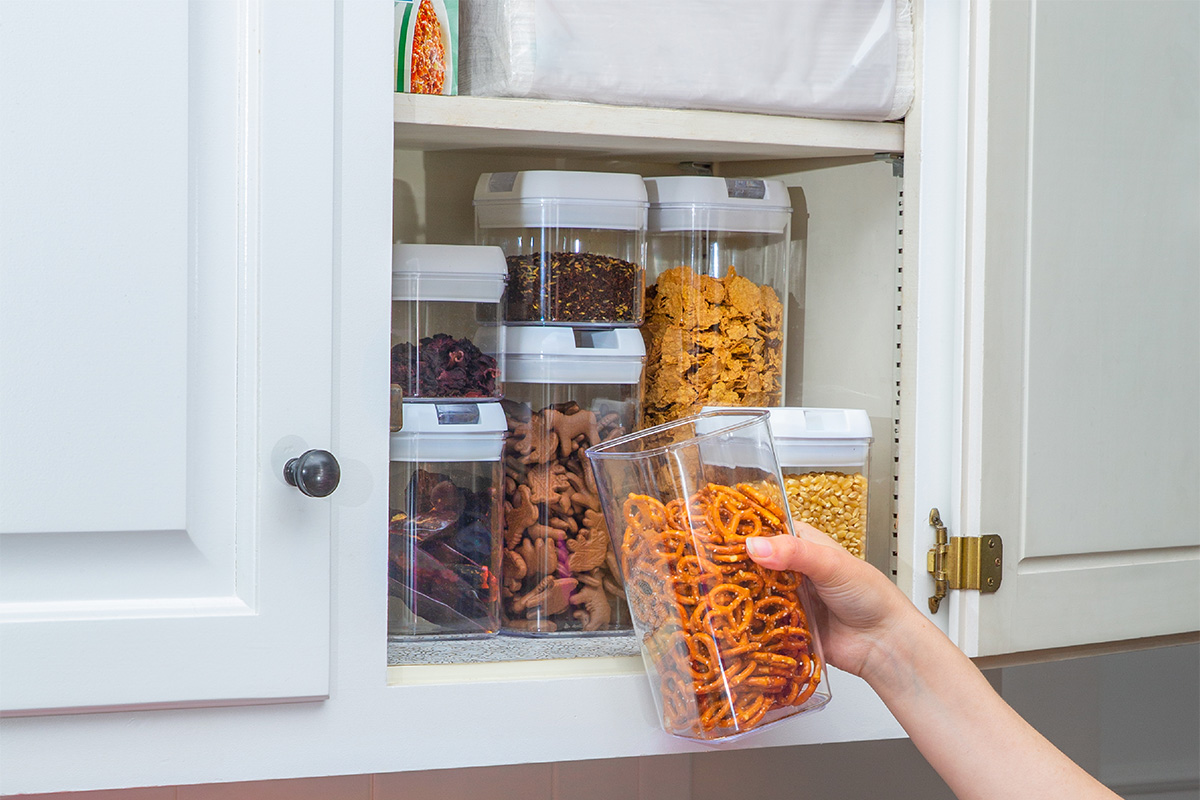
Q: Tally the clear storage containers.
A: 7